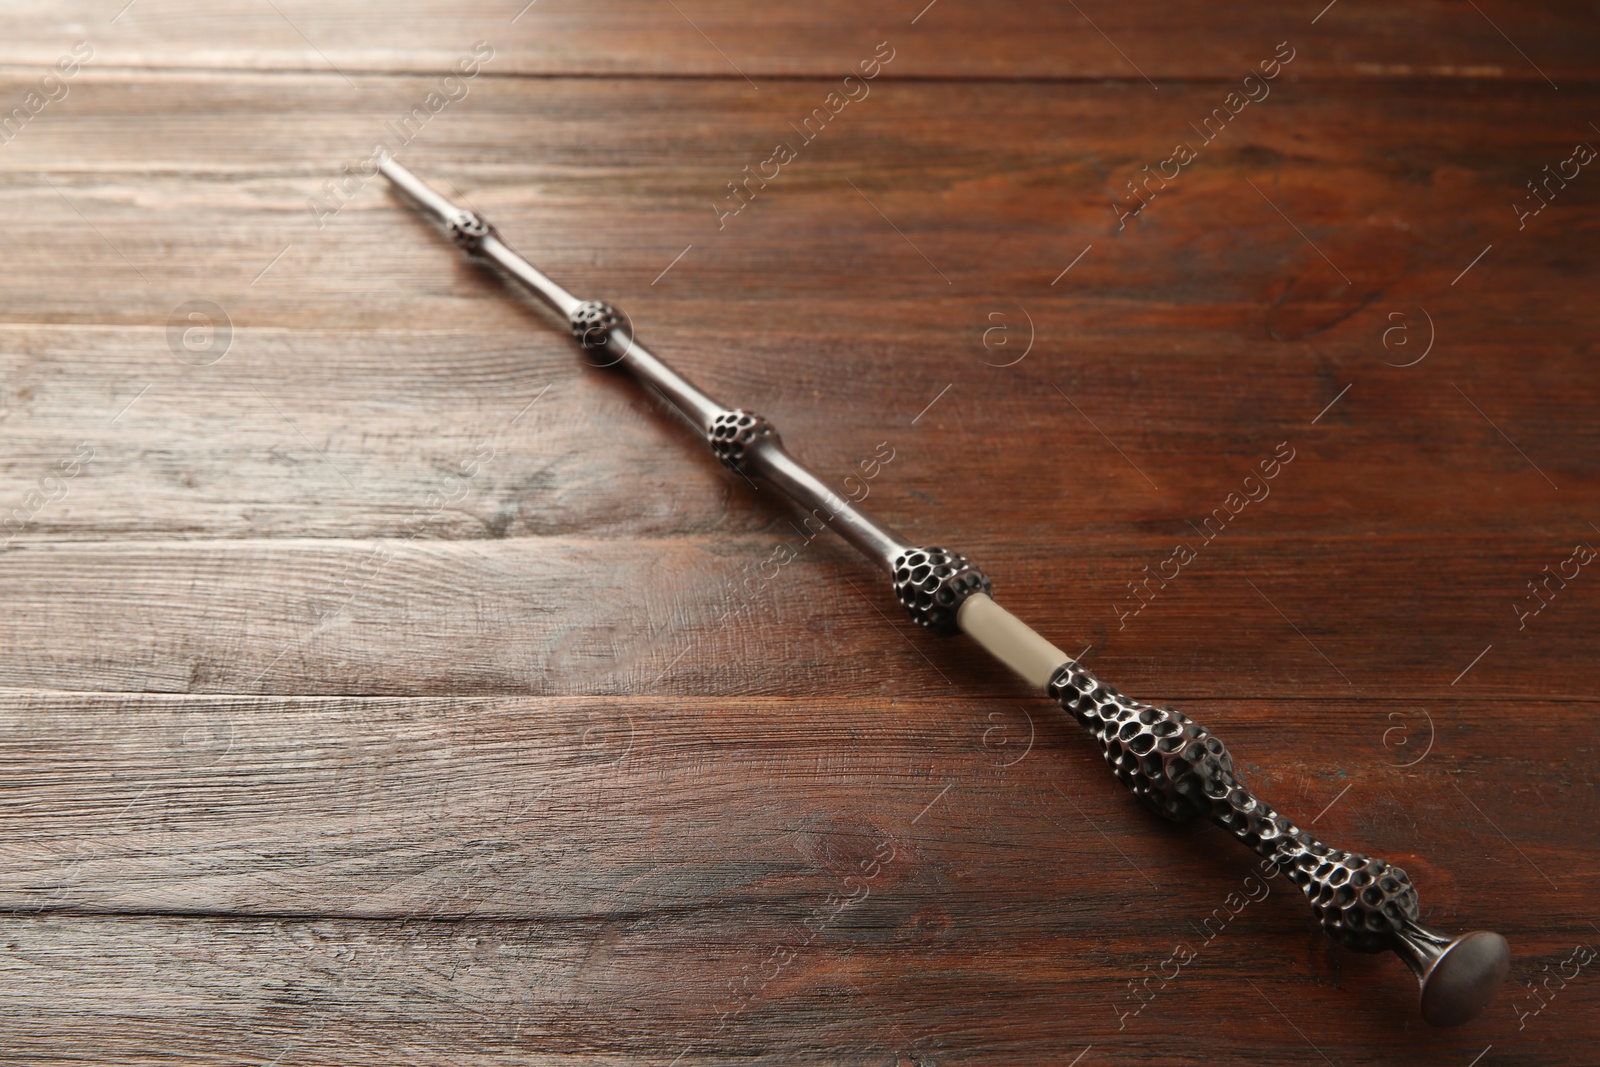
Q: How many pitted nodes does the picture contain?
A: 6